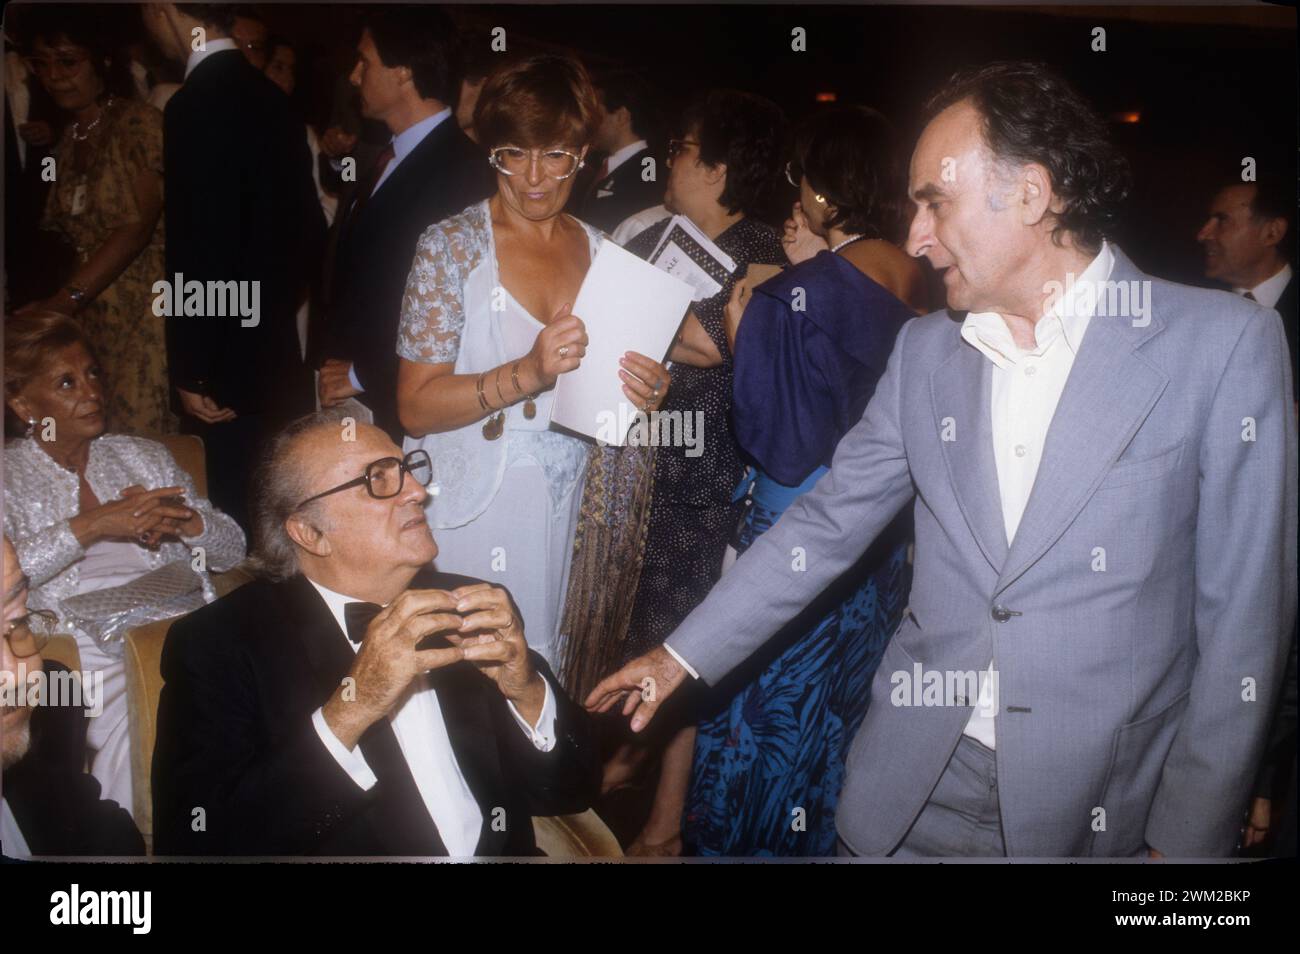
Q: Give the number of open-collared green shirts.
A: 0